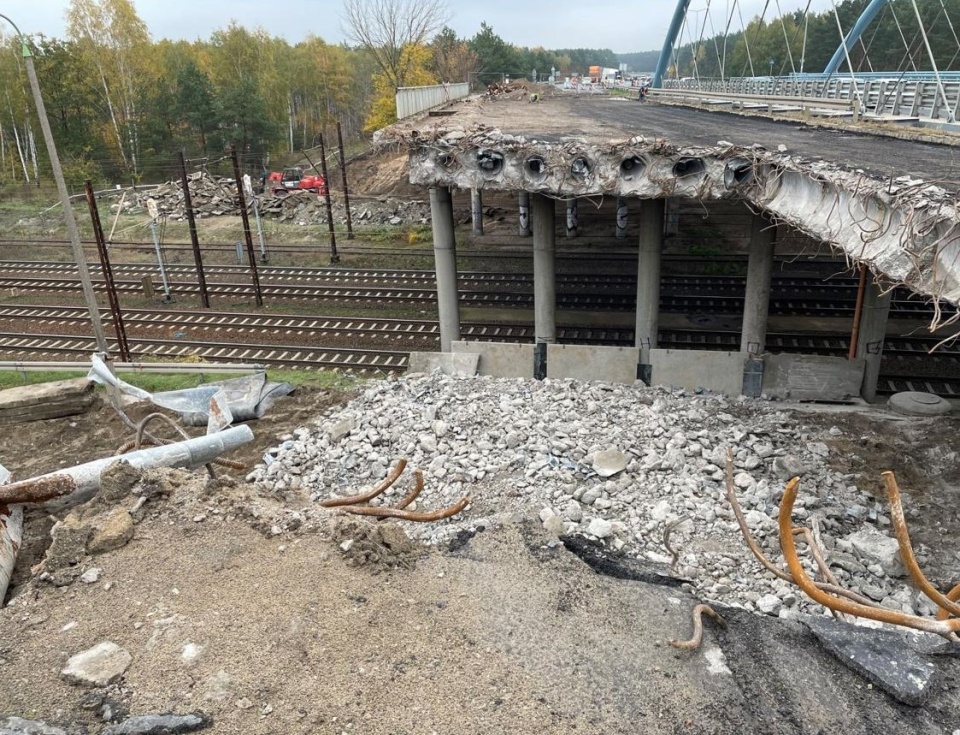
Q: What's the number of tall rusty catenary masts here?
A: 5